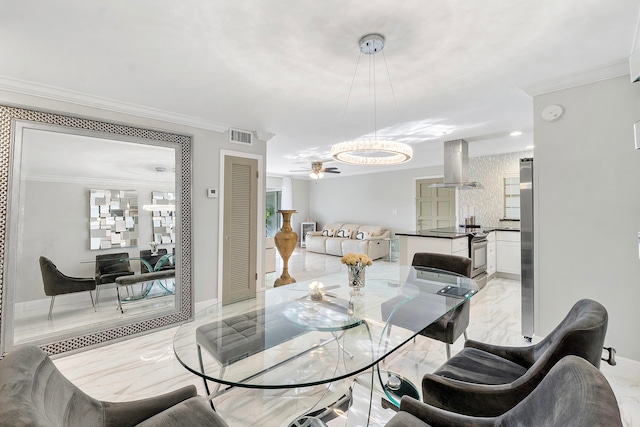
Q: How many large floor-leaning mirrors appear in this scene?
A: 1